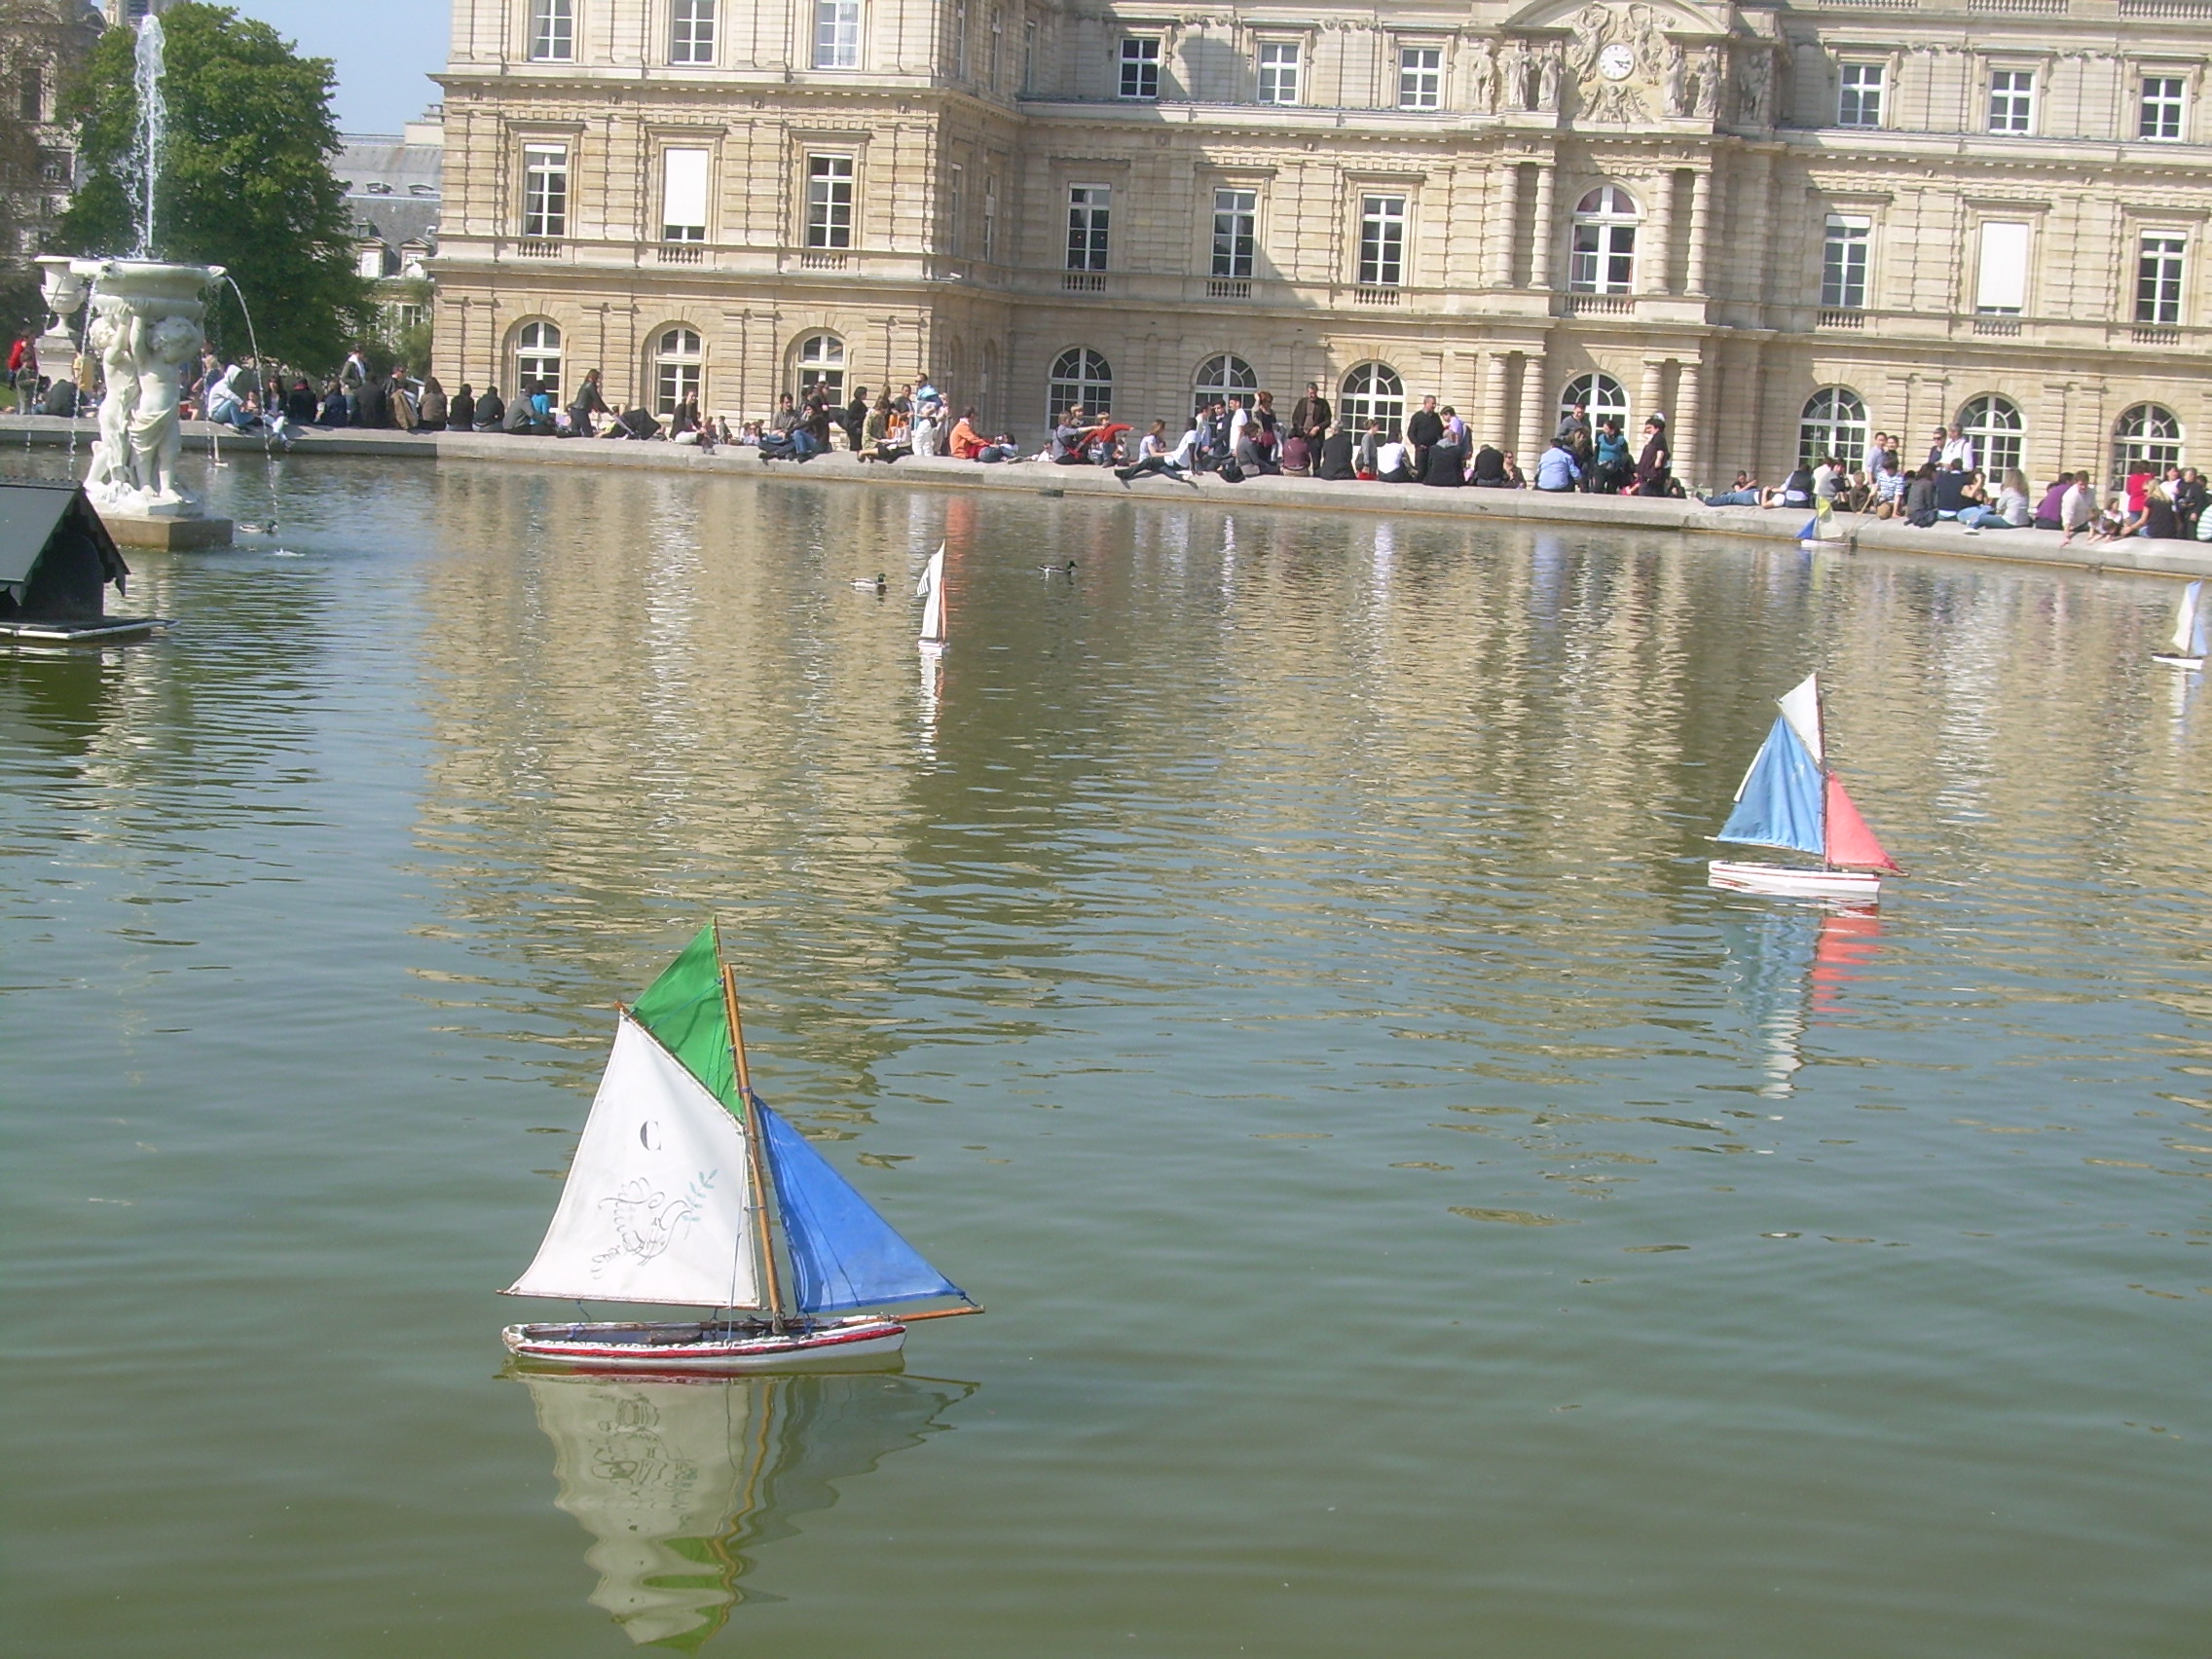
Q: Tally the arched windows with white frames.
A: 11